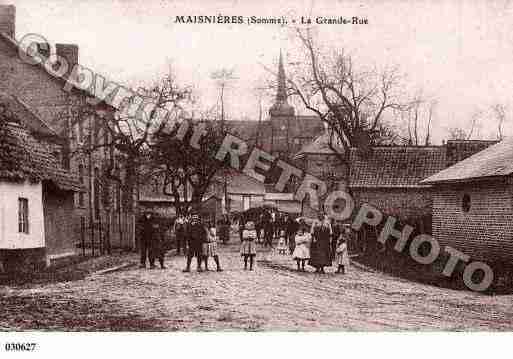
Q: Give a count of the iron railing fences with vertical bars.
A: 1